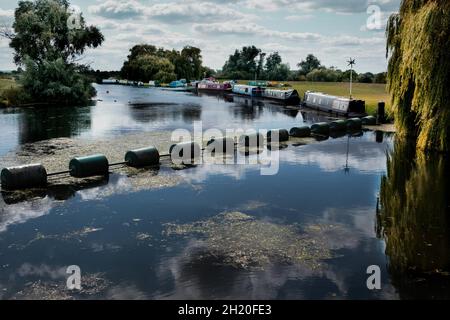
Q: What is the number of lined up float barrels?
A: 12